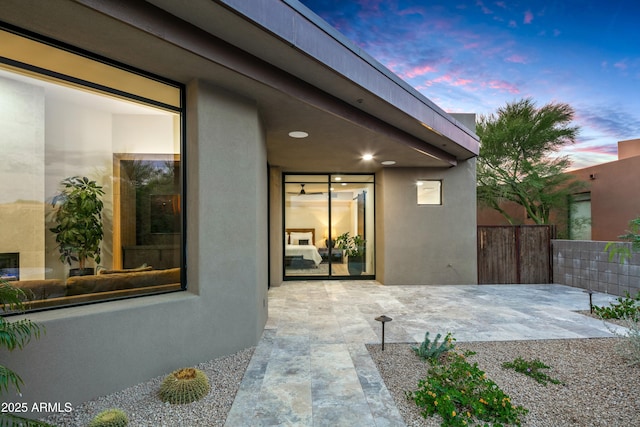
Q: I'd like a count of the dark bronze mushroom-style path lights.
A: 2